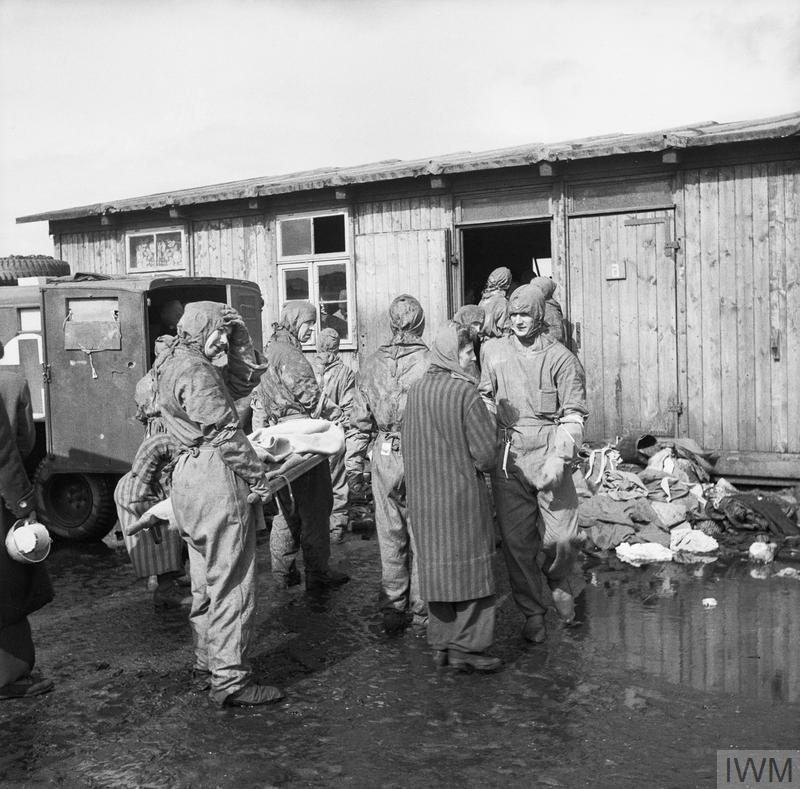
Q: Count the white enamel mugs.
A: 1